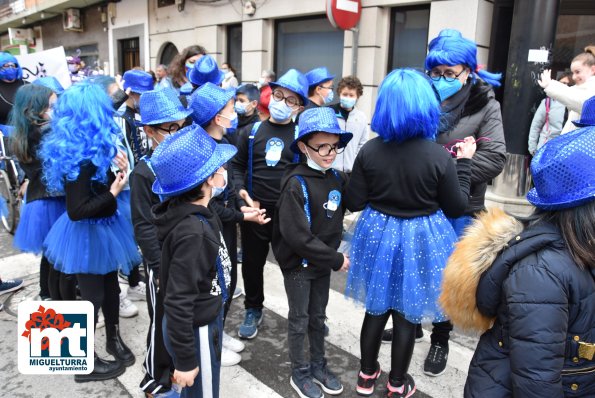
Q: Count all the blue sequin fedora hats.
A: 11